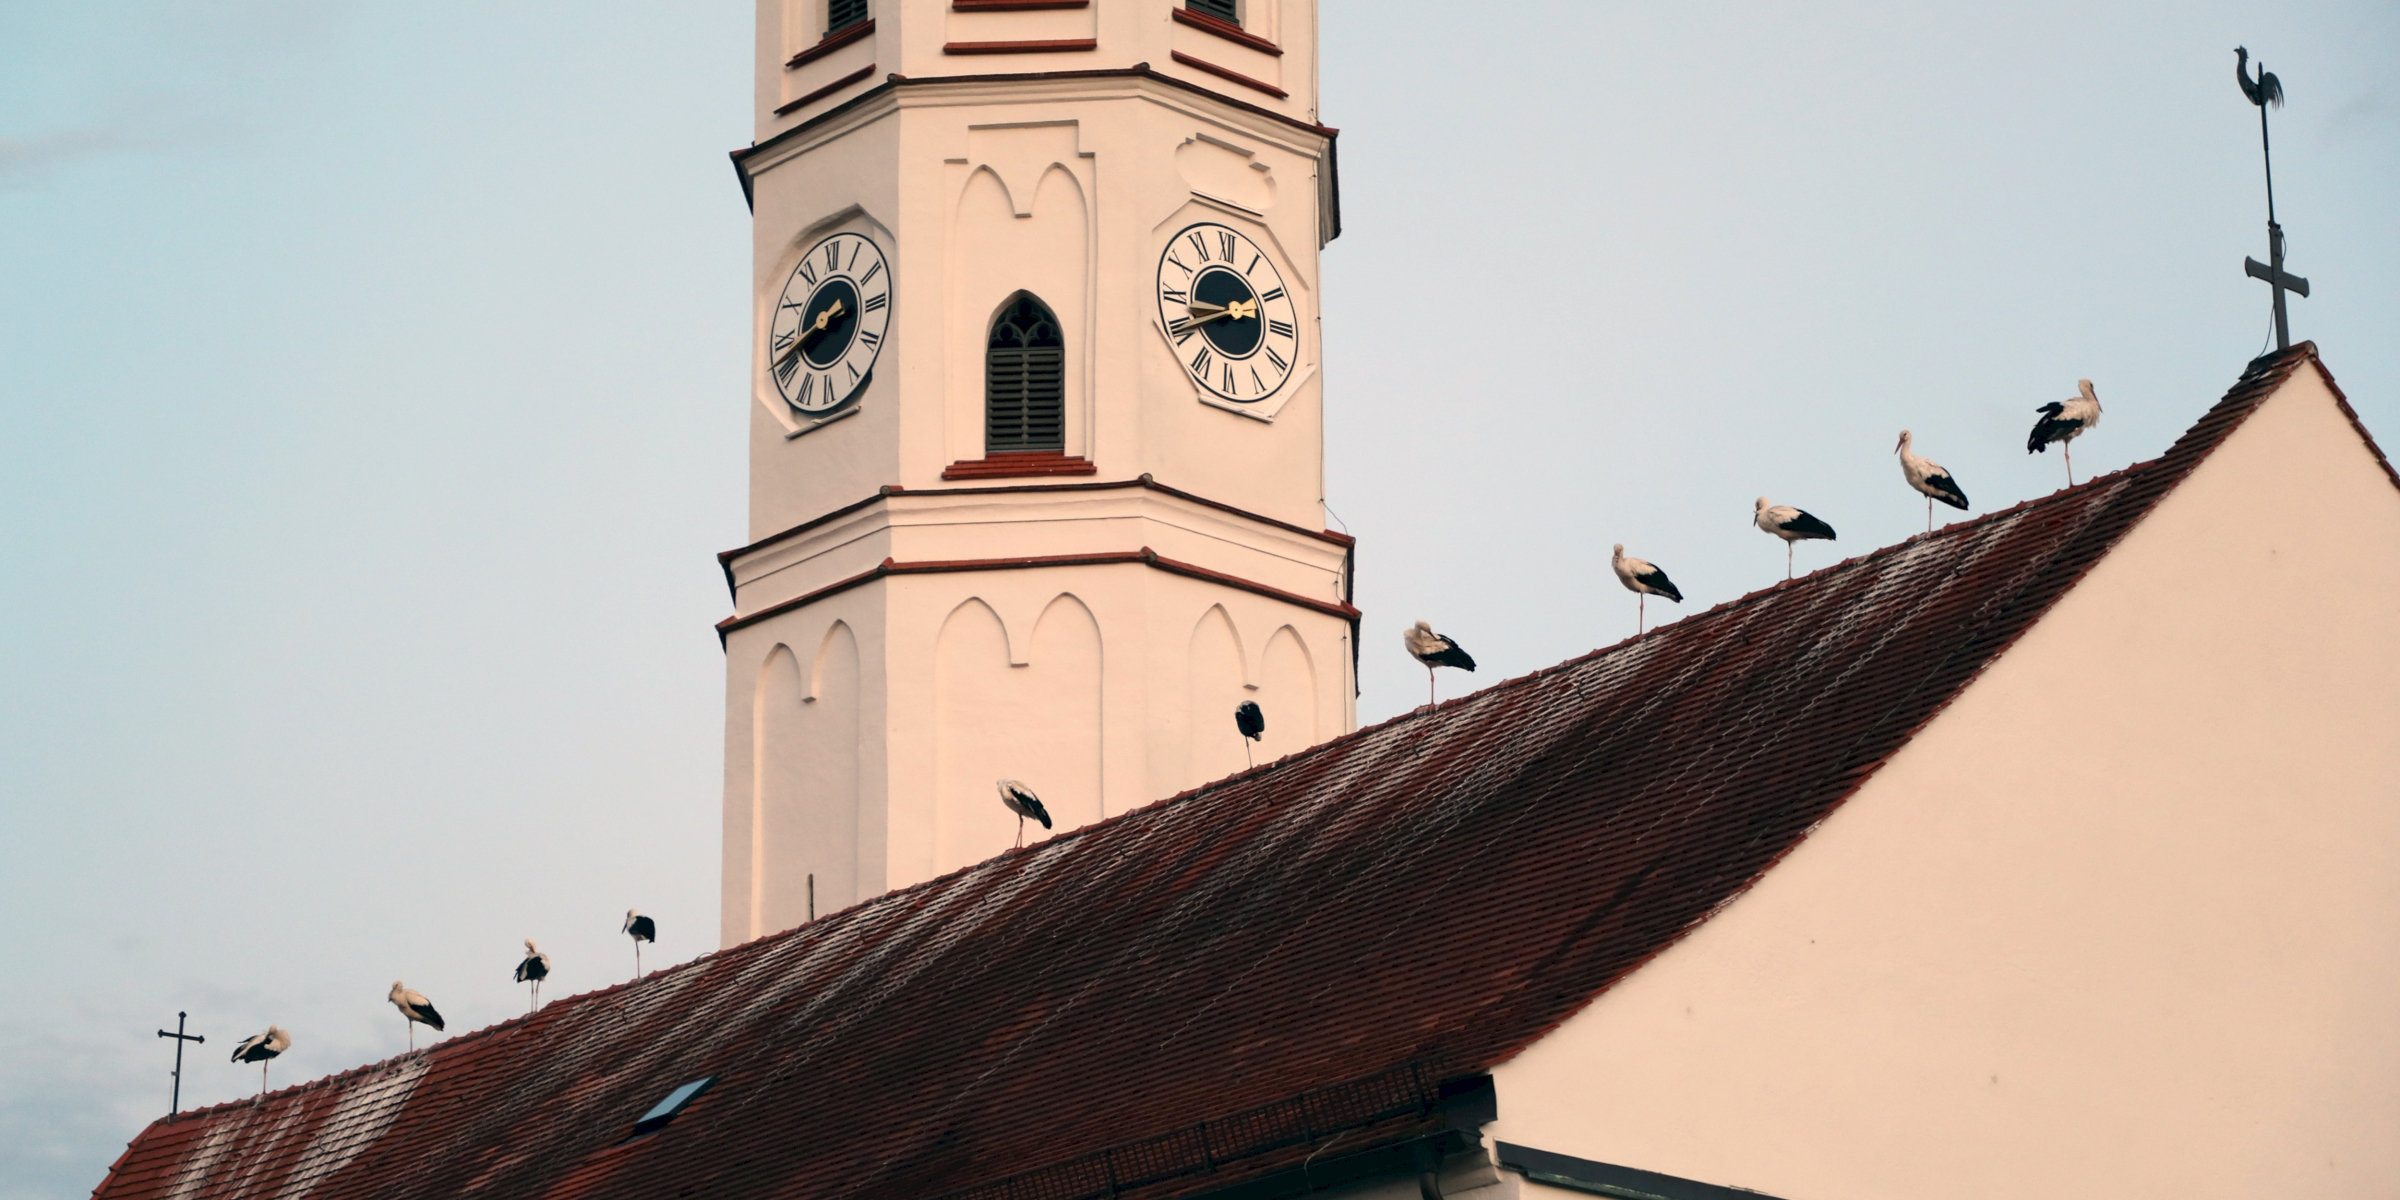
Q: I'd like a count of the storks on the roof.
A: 11